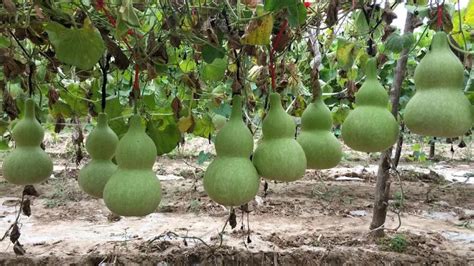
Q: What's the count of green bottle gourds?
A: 8